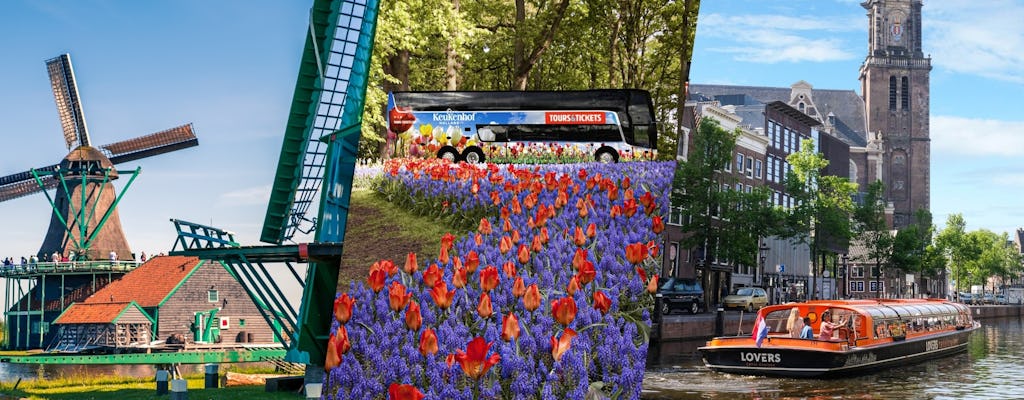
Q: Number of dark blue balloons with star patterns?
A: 0